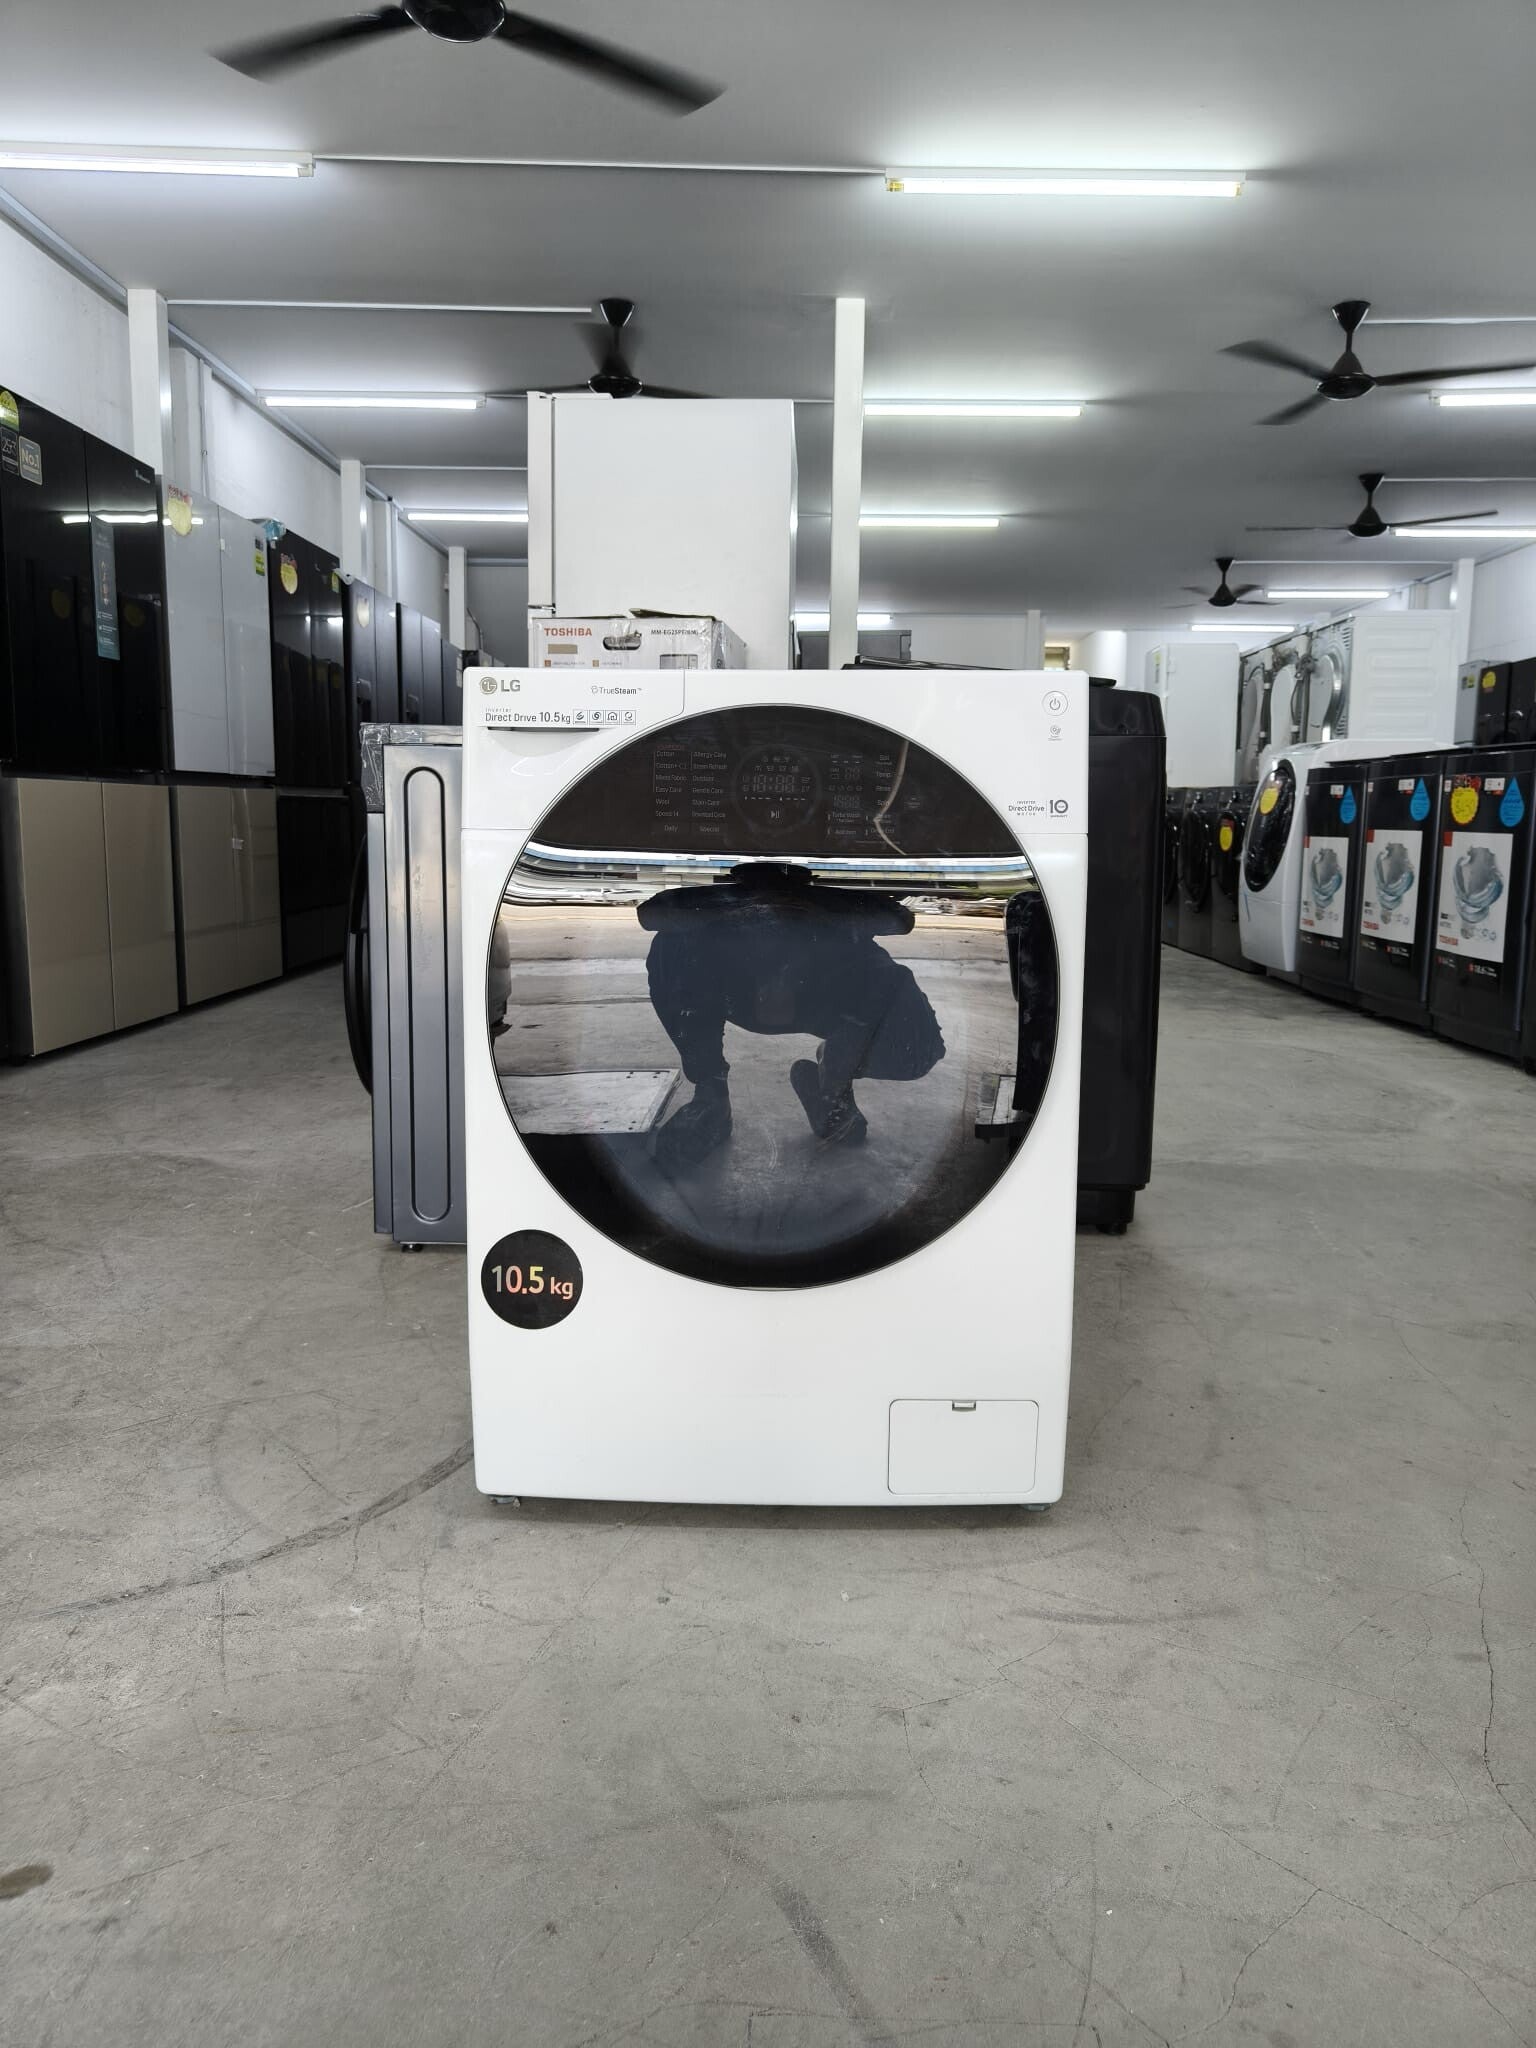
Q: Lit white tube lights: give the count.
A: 11